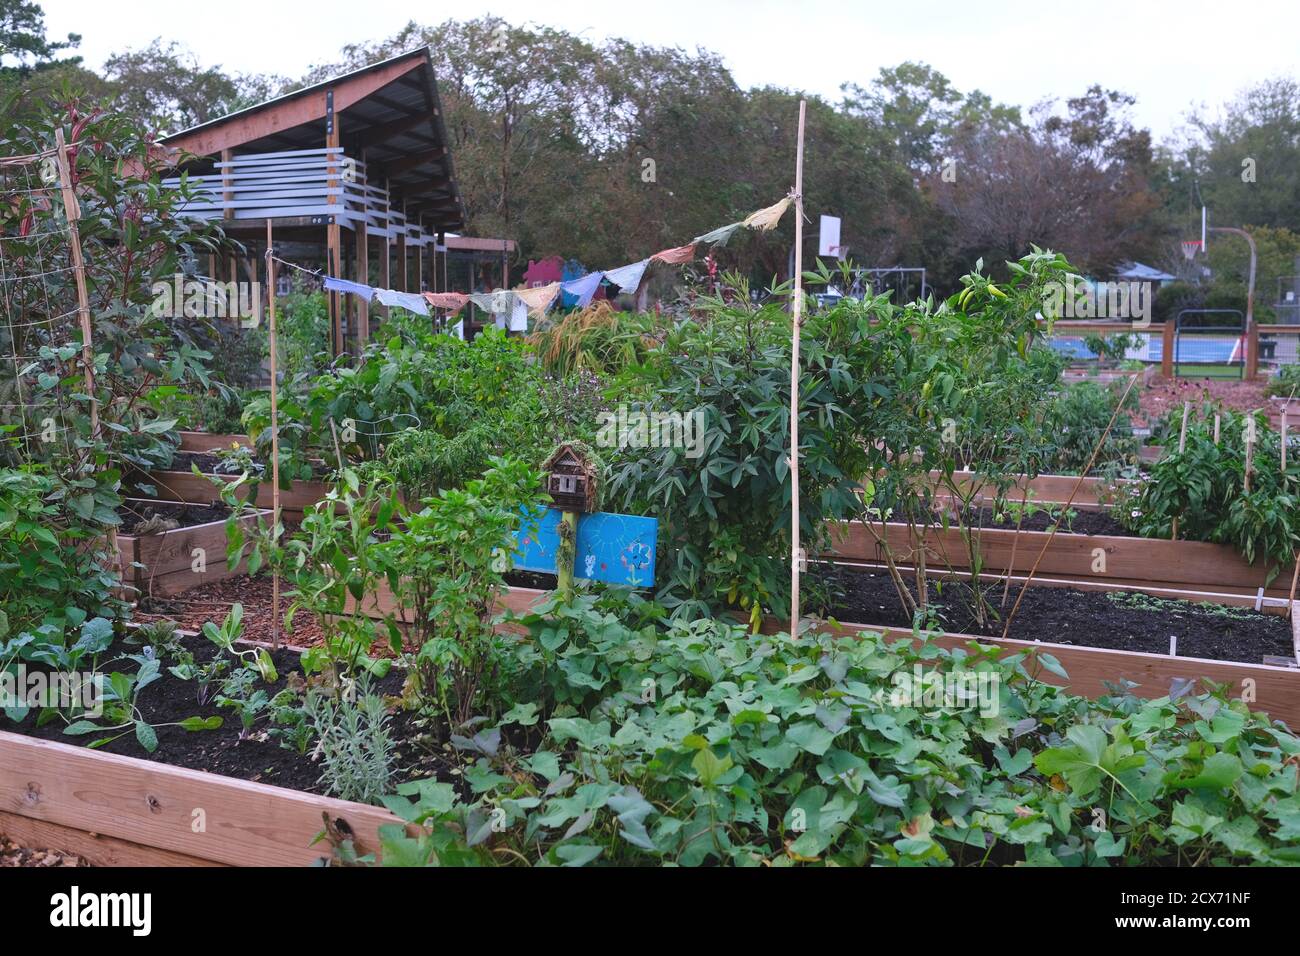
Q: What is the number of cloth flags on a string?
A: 10